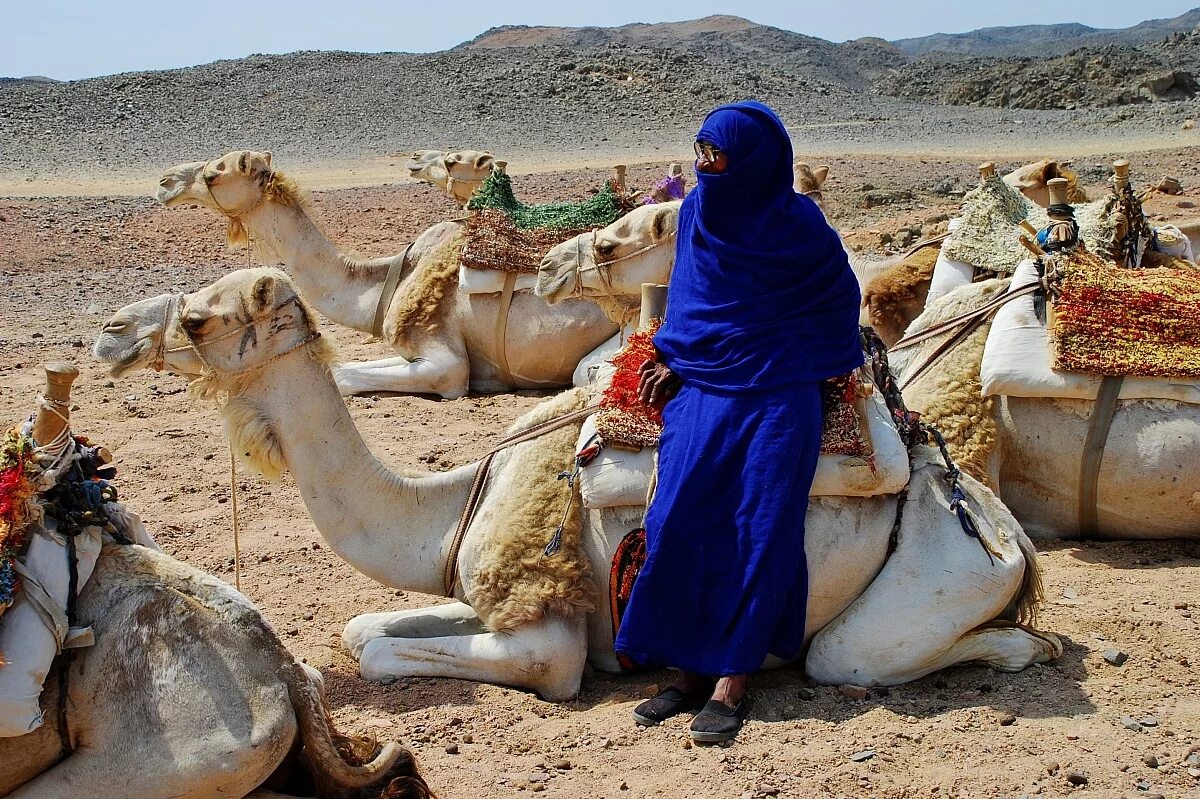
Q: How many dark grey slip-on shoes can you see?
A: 2